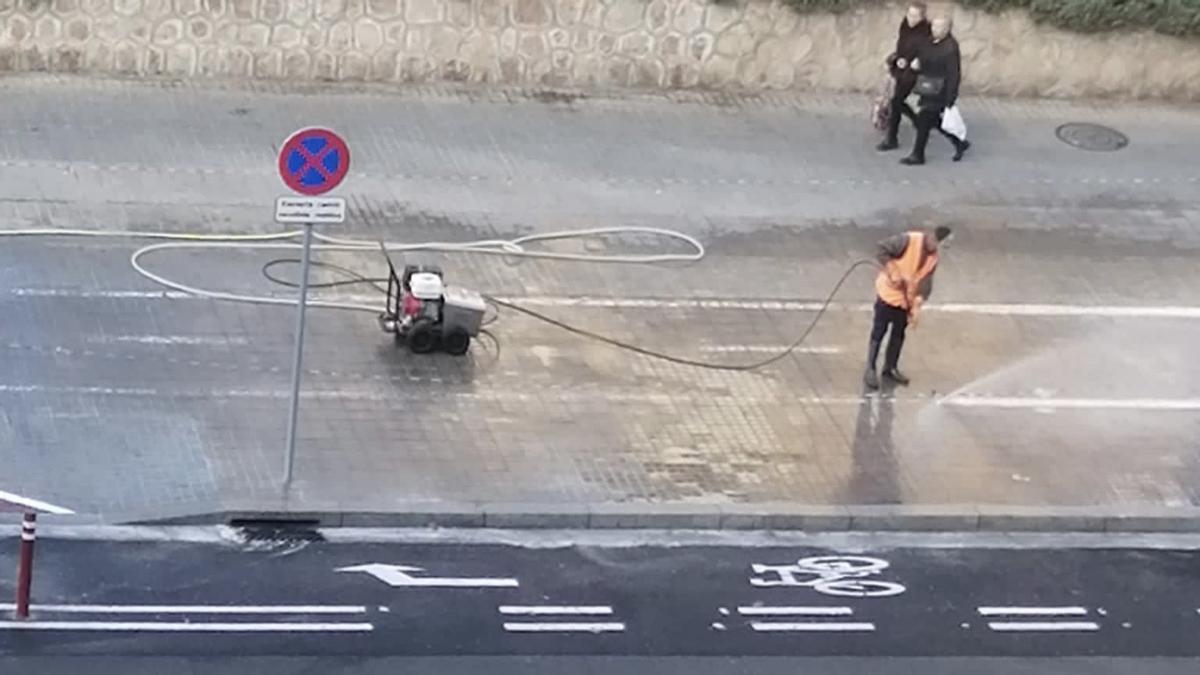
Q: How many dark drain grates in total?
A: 1